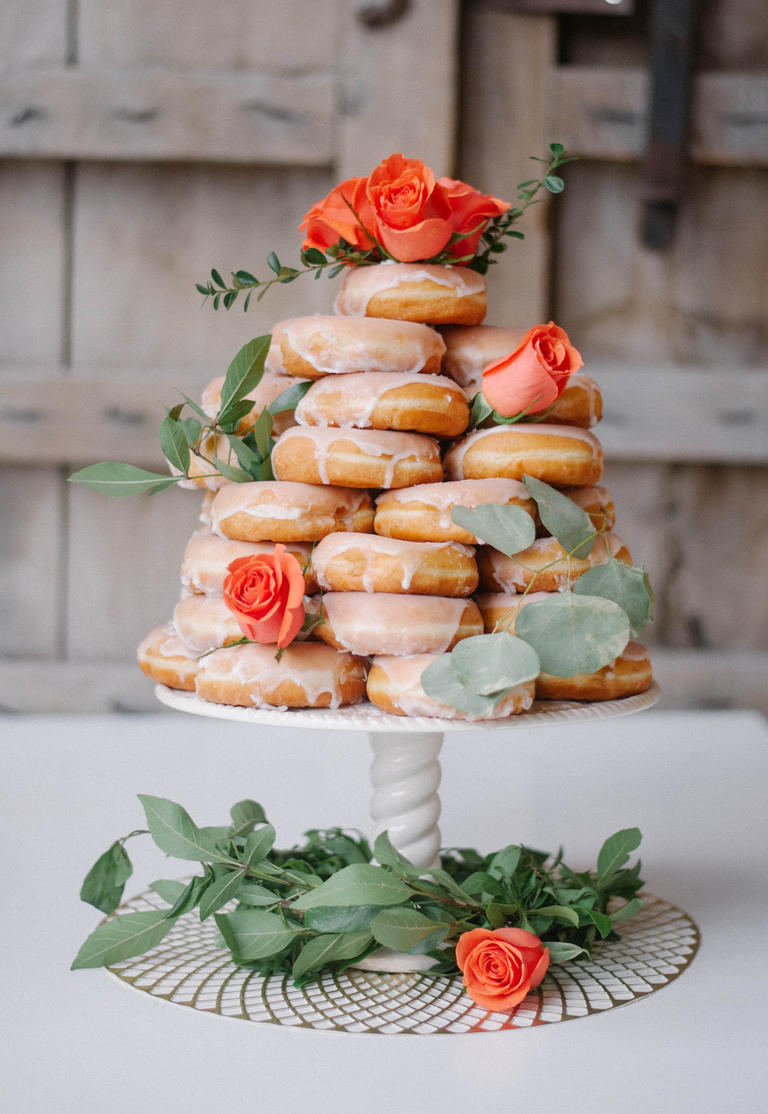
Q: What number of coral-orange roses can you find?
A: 6